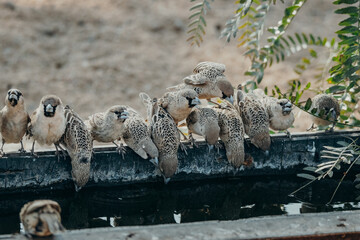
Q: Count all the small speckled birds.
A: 14